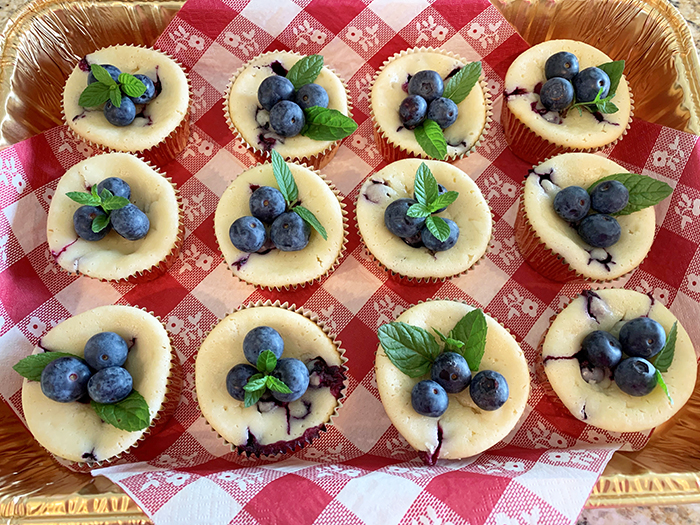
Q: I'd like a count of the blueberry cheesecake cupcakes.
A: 12